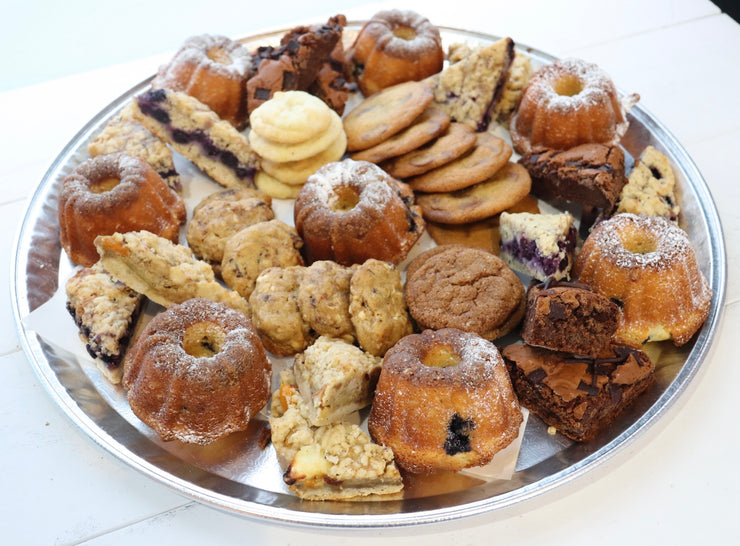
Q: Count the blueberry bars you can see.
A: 6